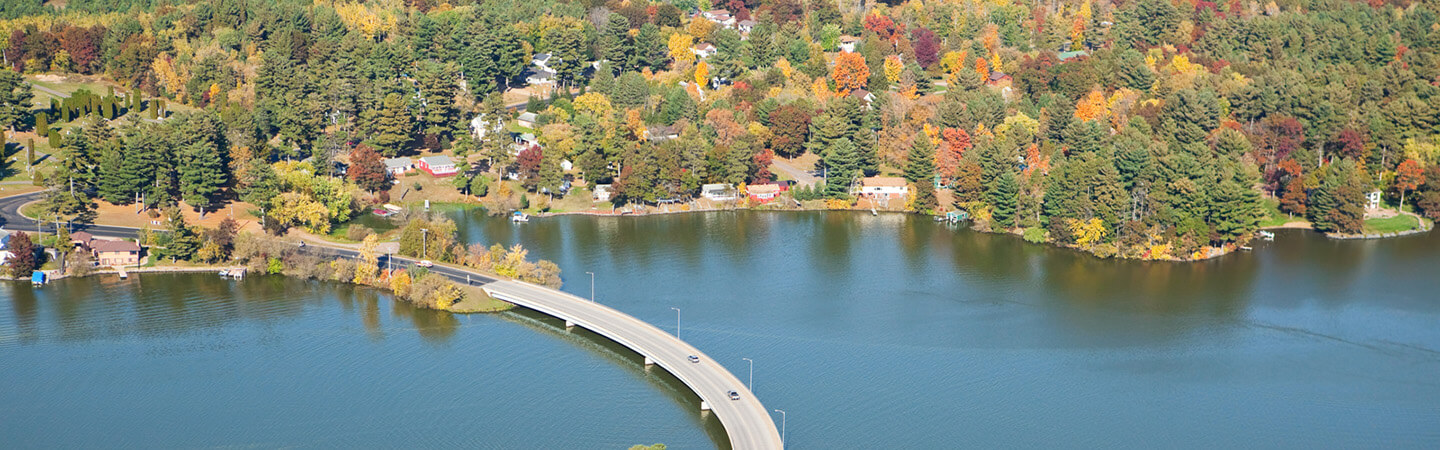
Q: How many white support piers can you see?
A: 3